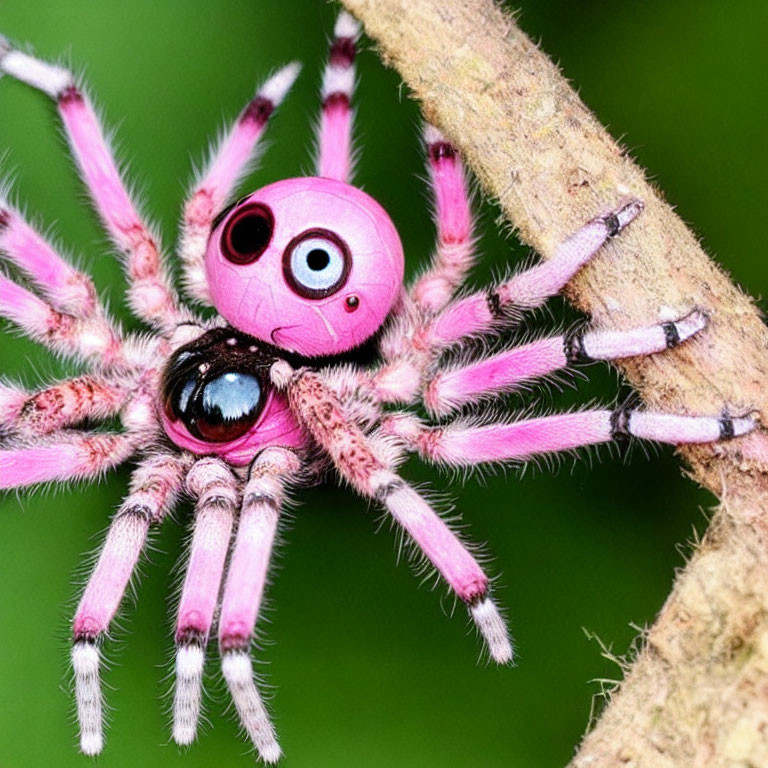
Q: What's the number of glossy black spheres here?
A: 1